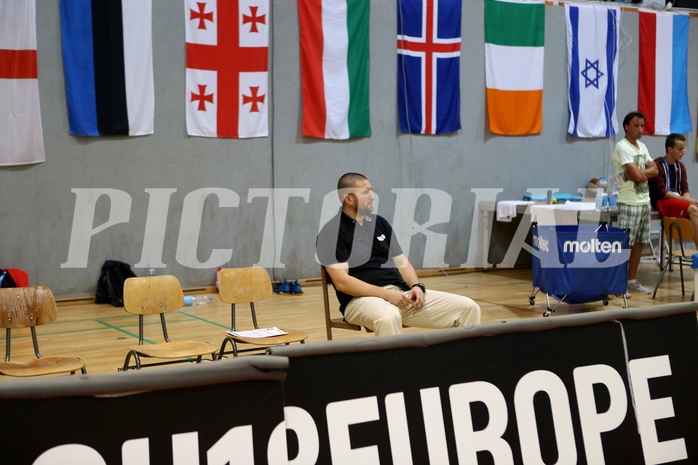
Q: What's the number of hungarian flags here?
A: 1